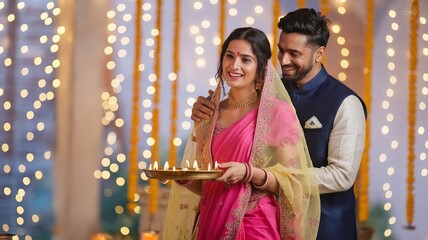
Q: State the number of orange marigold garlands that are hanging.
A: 9